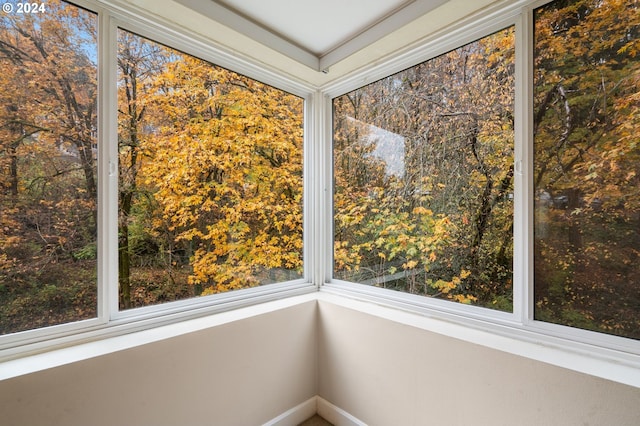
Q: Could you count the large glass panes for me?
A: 4